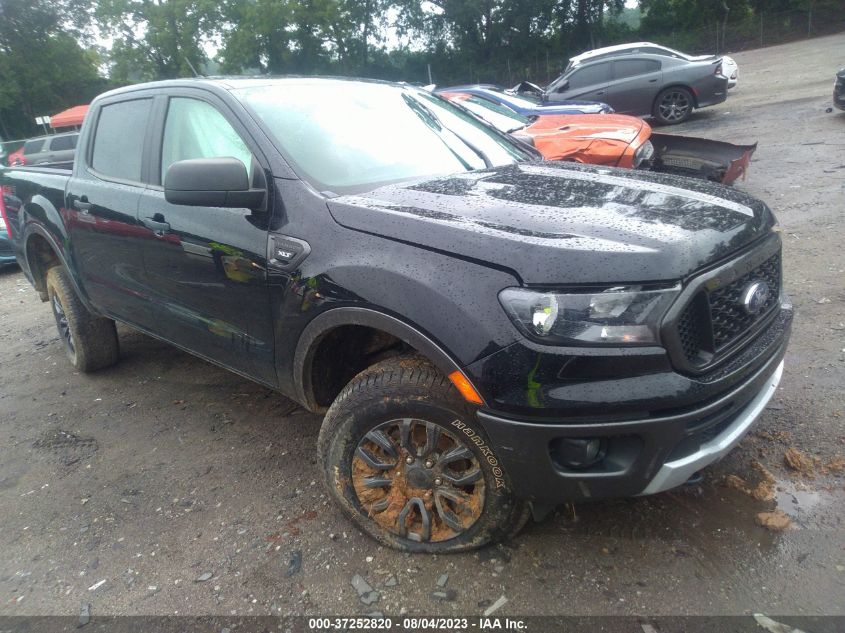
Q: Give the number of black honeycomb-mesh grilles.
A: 1